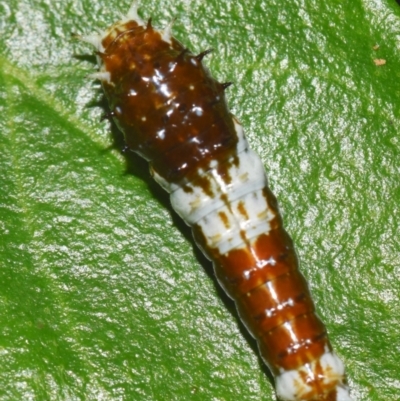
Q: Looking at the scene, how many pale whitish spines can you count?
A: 4